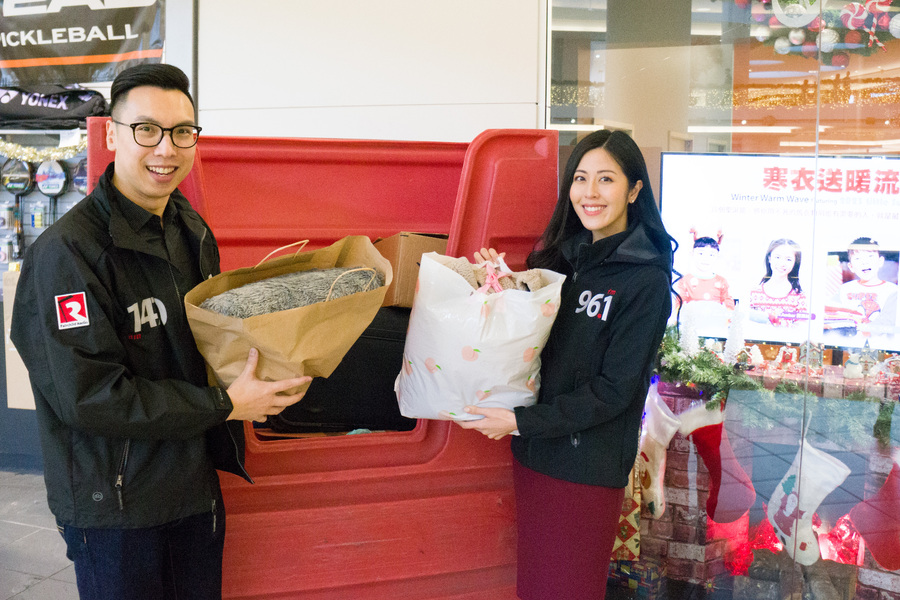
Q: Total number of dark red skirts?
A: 1